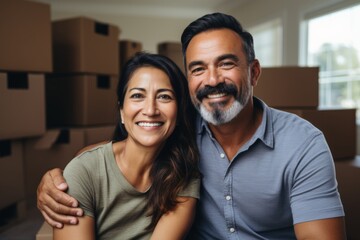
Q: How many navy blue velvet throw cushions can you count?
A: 0